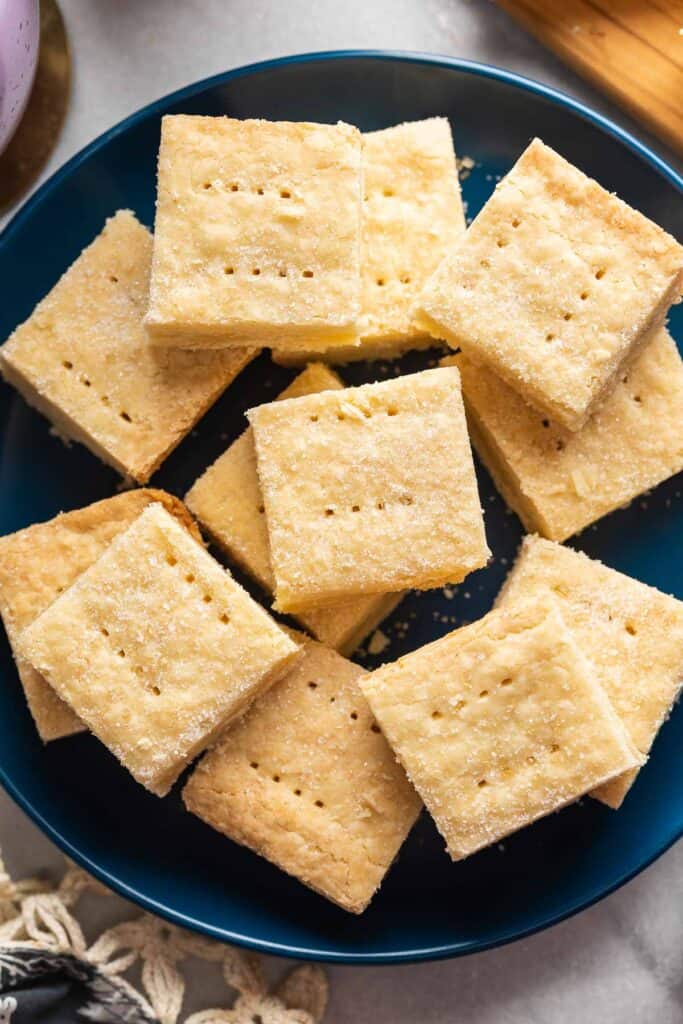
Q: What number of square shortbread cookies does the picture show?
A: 12